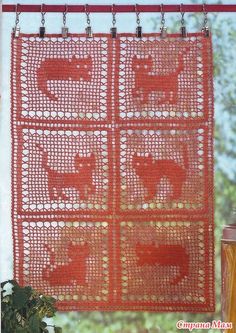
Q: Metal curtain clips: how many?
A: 9